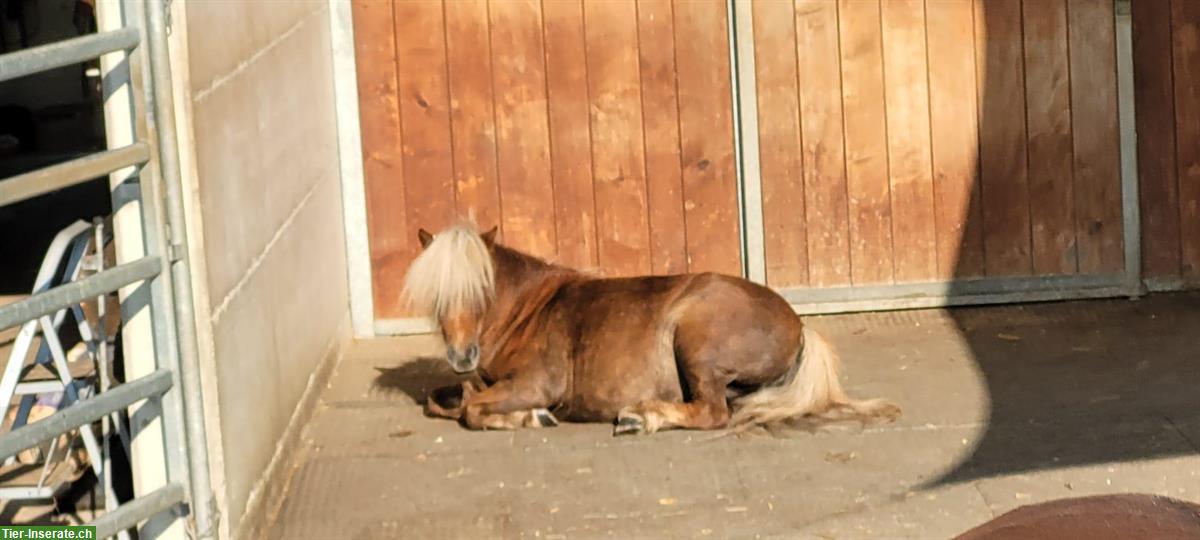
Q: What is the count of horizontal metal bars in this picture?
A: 5